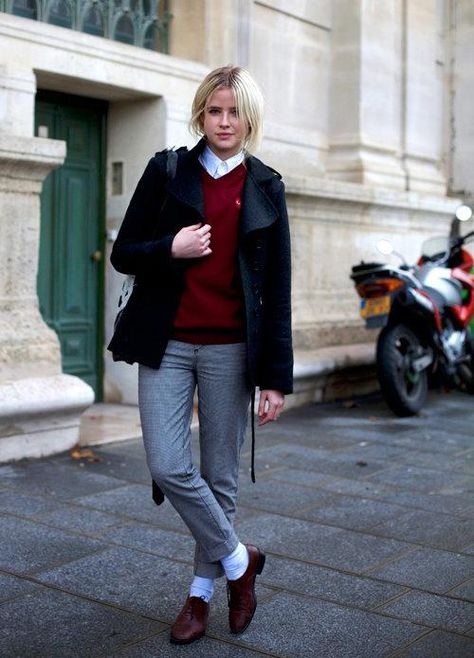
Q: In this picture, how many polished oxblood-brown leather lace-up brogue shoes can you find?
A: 2